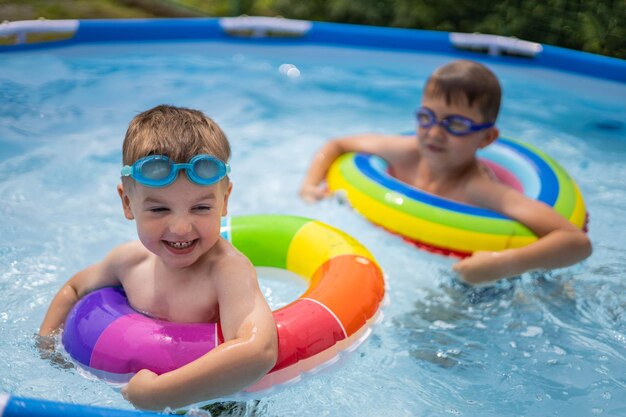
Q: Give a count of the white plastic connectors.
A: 3